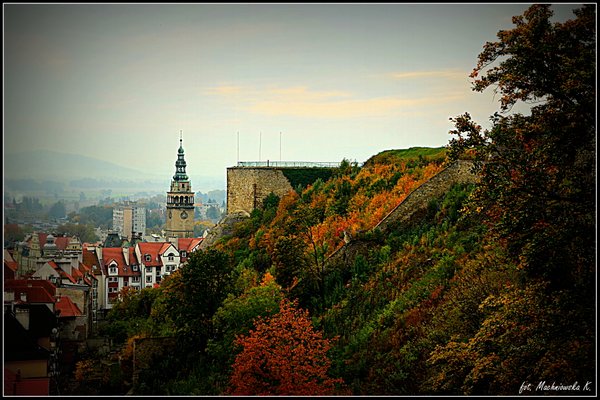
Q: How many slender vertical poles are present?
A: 3